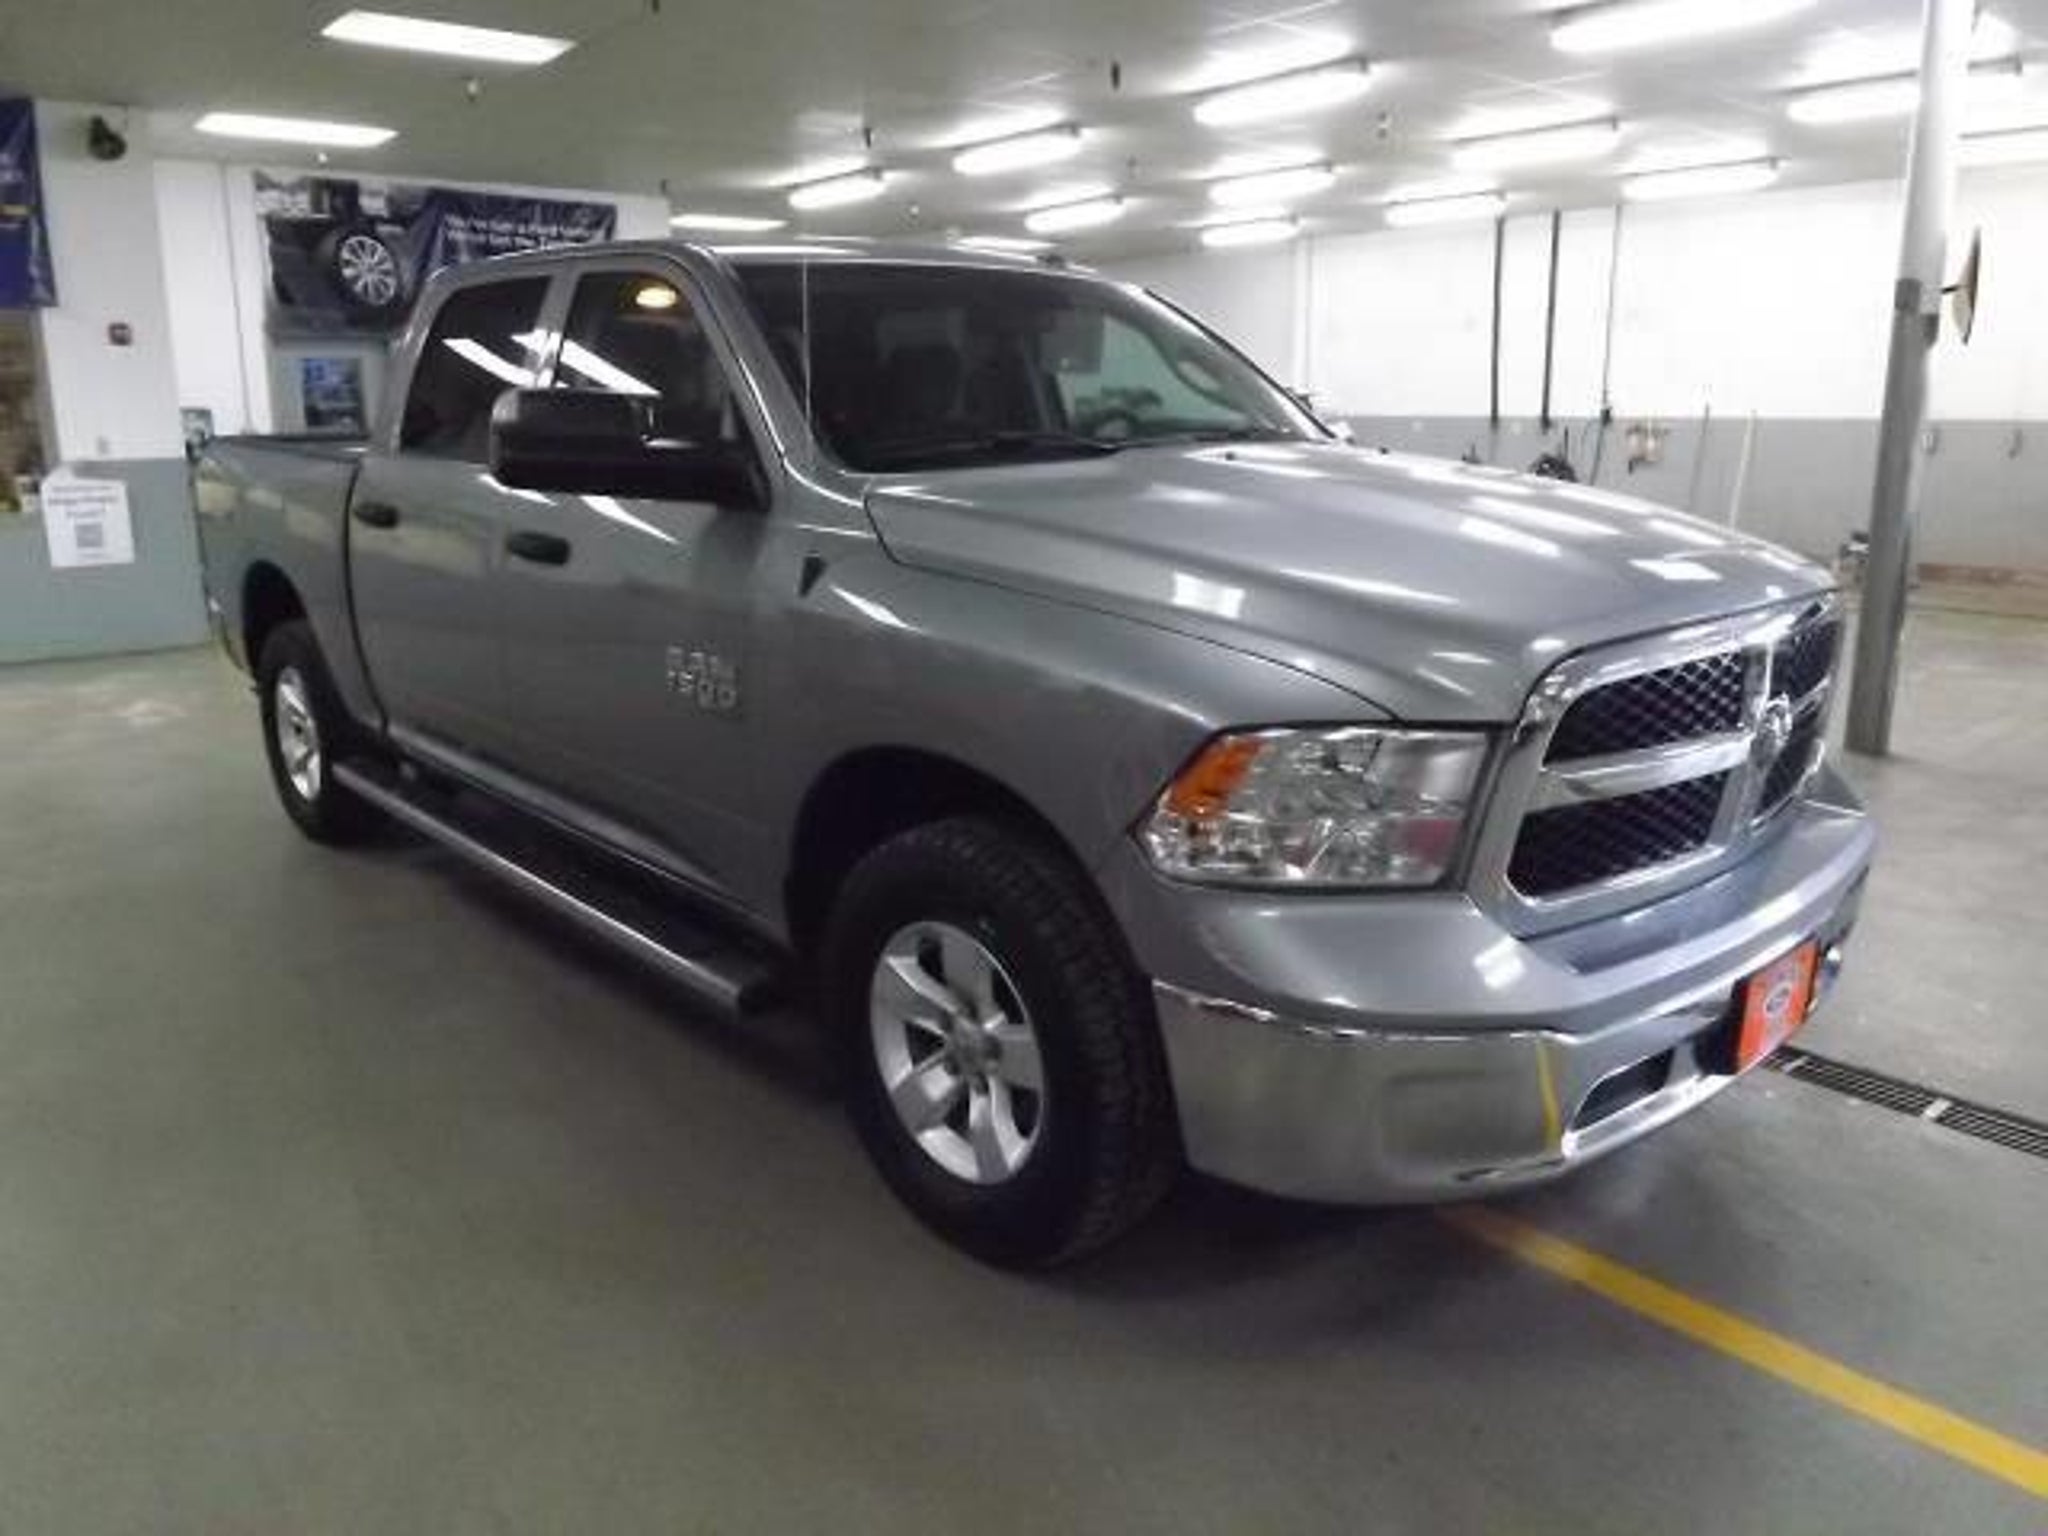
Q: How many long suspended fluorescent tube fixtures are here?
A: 12